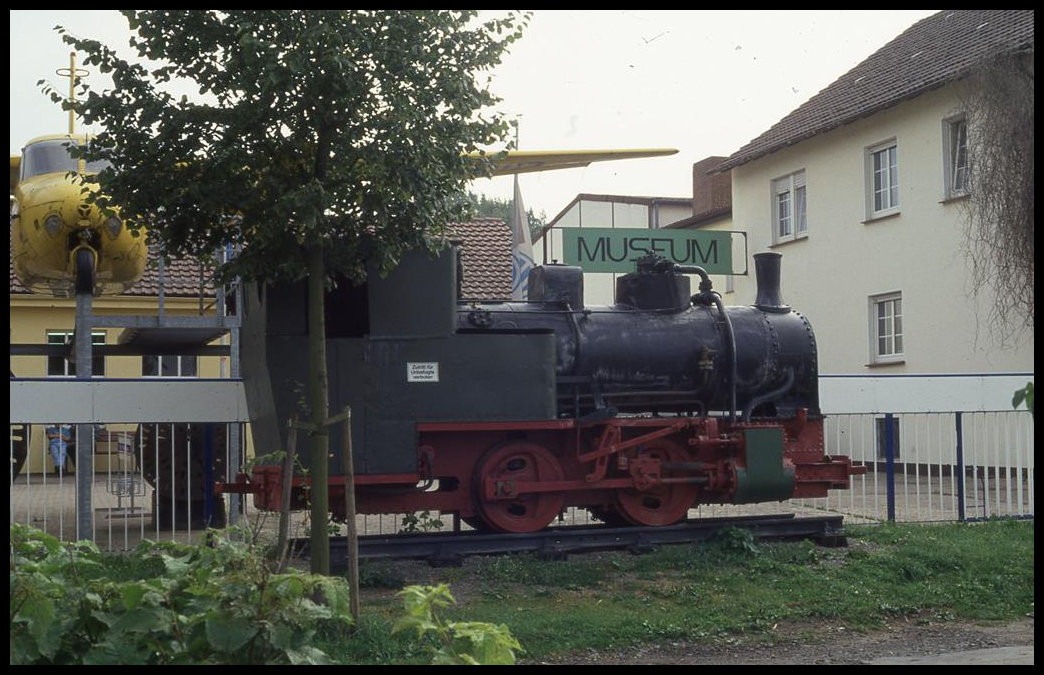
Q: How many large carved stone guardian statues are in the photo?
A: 0